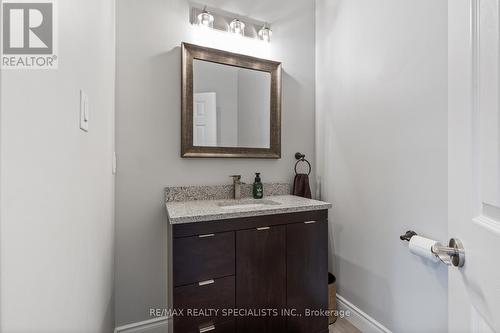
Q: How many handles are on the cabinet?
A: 5